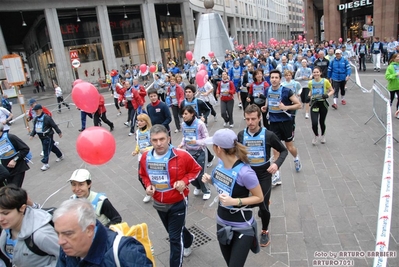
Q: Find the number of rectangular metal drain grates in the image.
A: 1